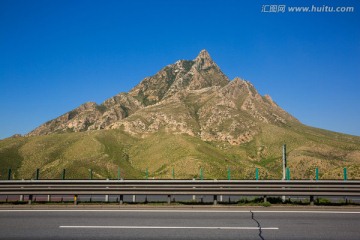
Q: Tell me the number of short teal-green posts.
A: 13